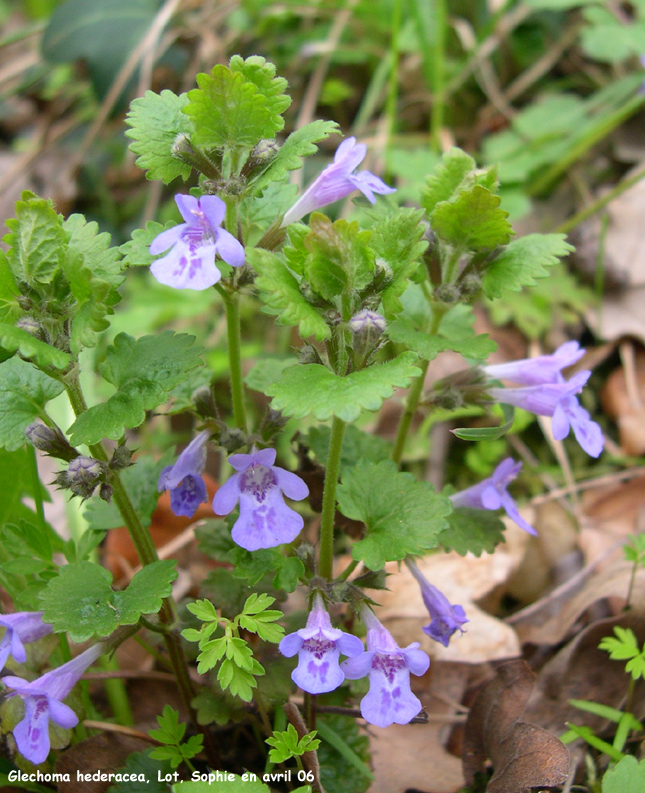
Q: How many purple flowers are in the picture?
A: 12